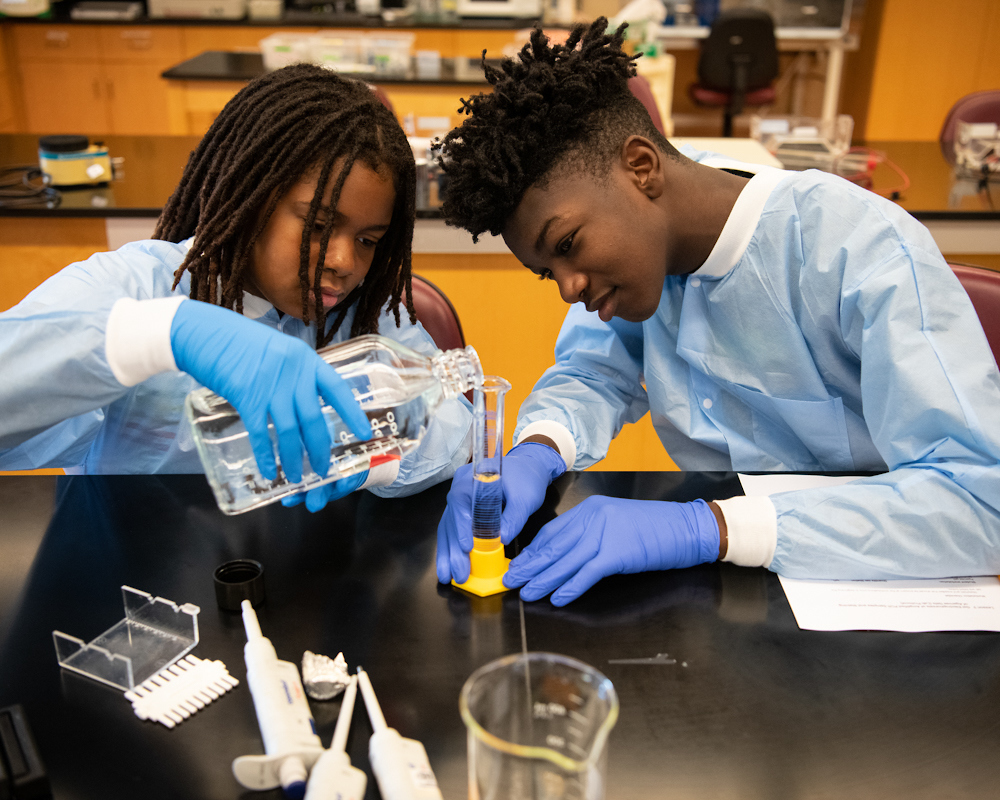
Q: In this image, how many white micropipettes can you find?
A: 3